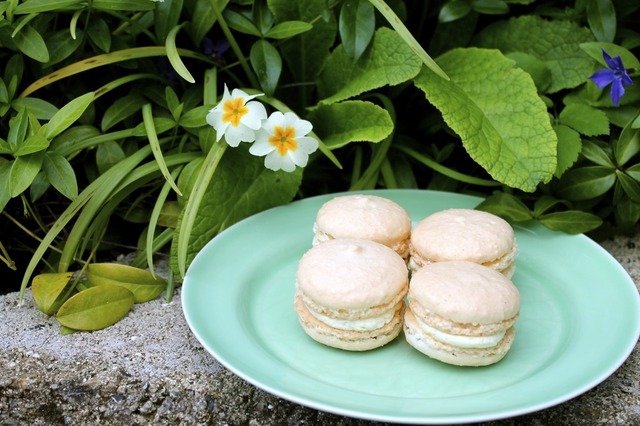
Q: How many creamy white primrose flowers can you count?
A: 2